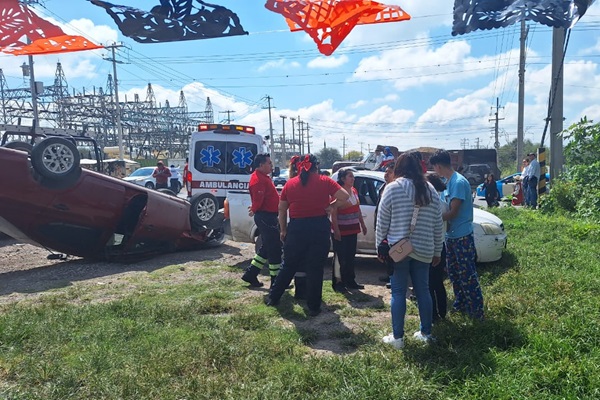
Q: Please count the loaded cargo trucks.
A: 1